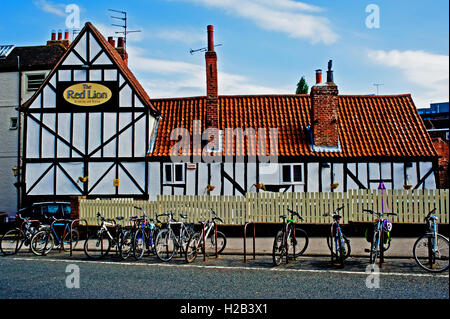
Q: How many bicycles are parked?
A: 11